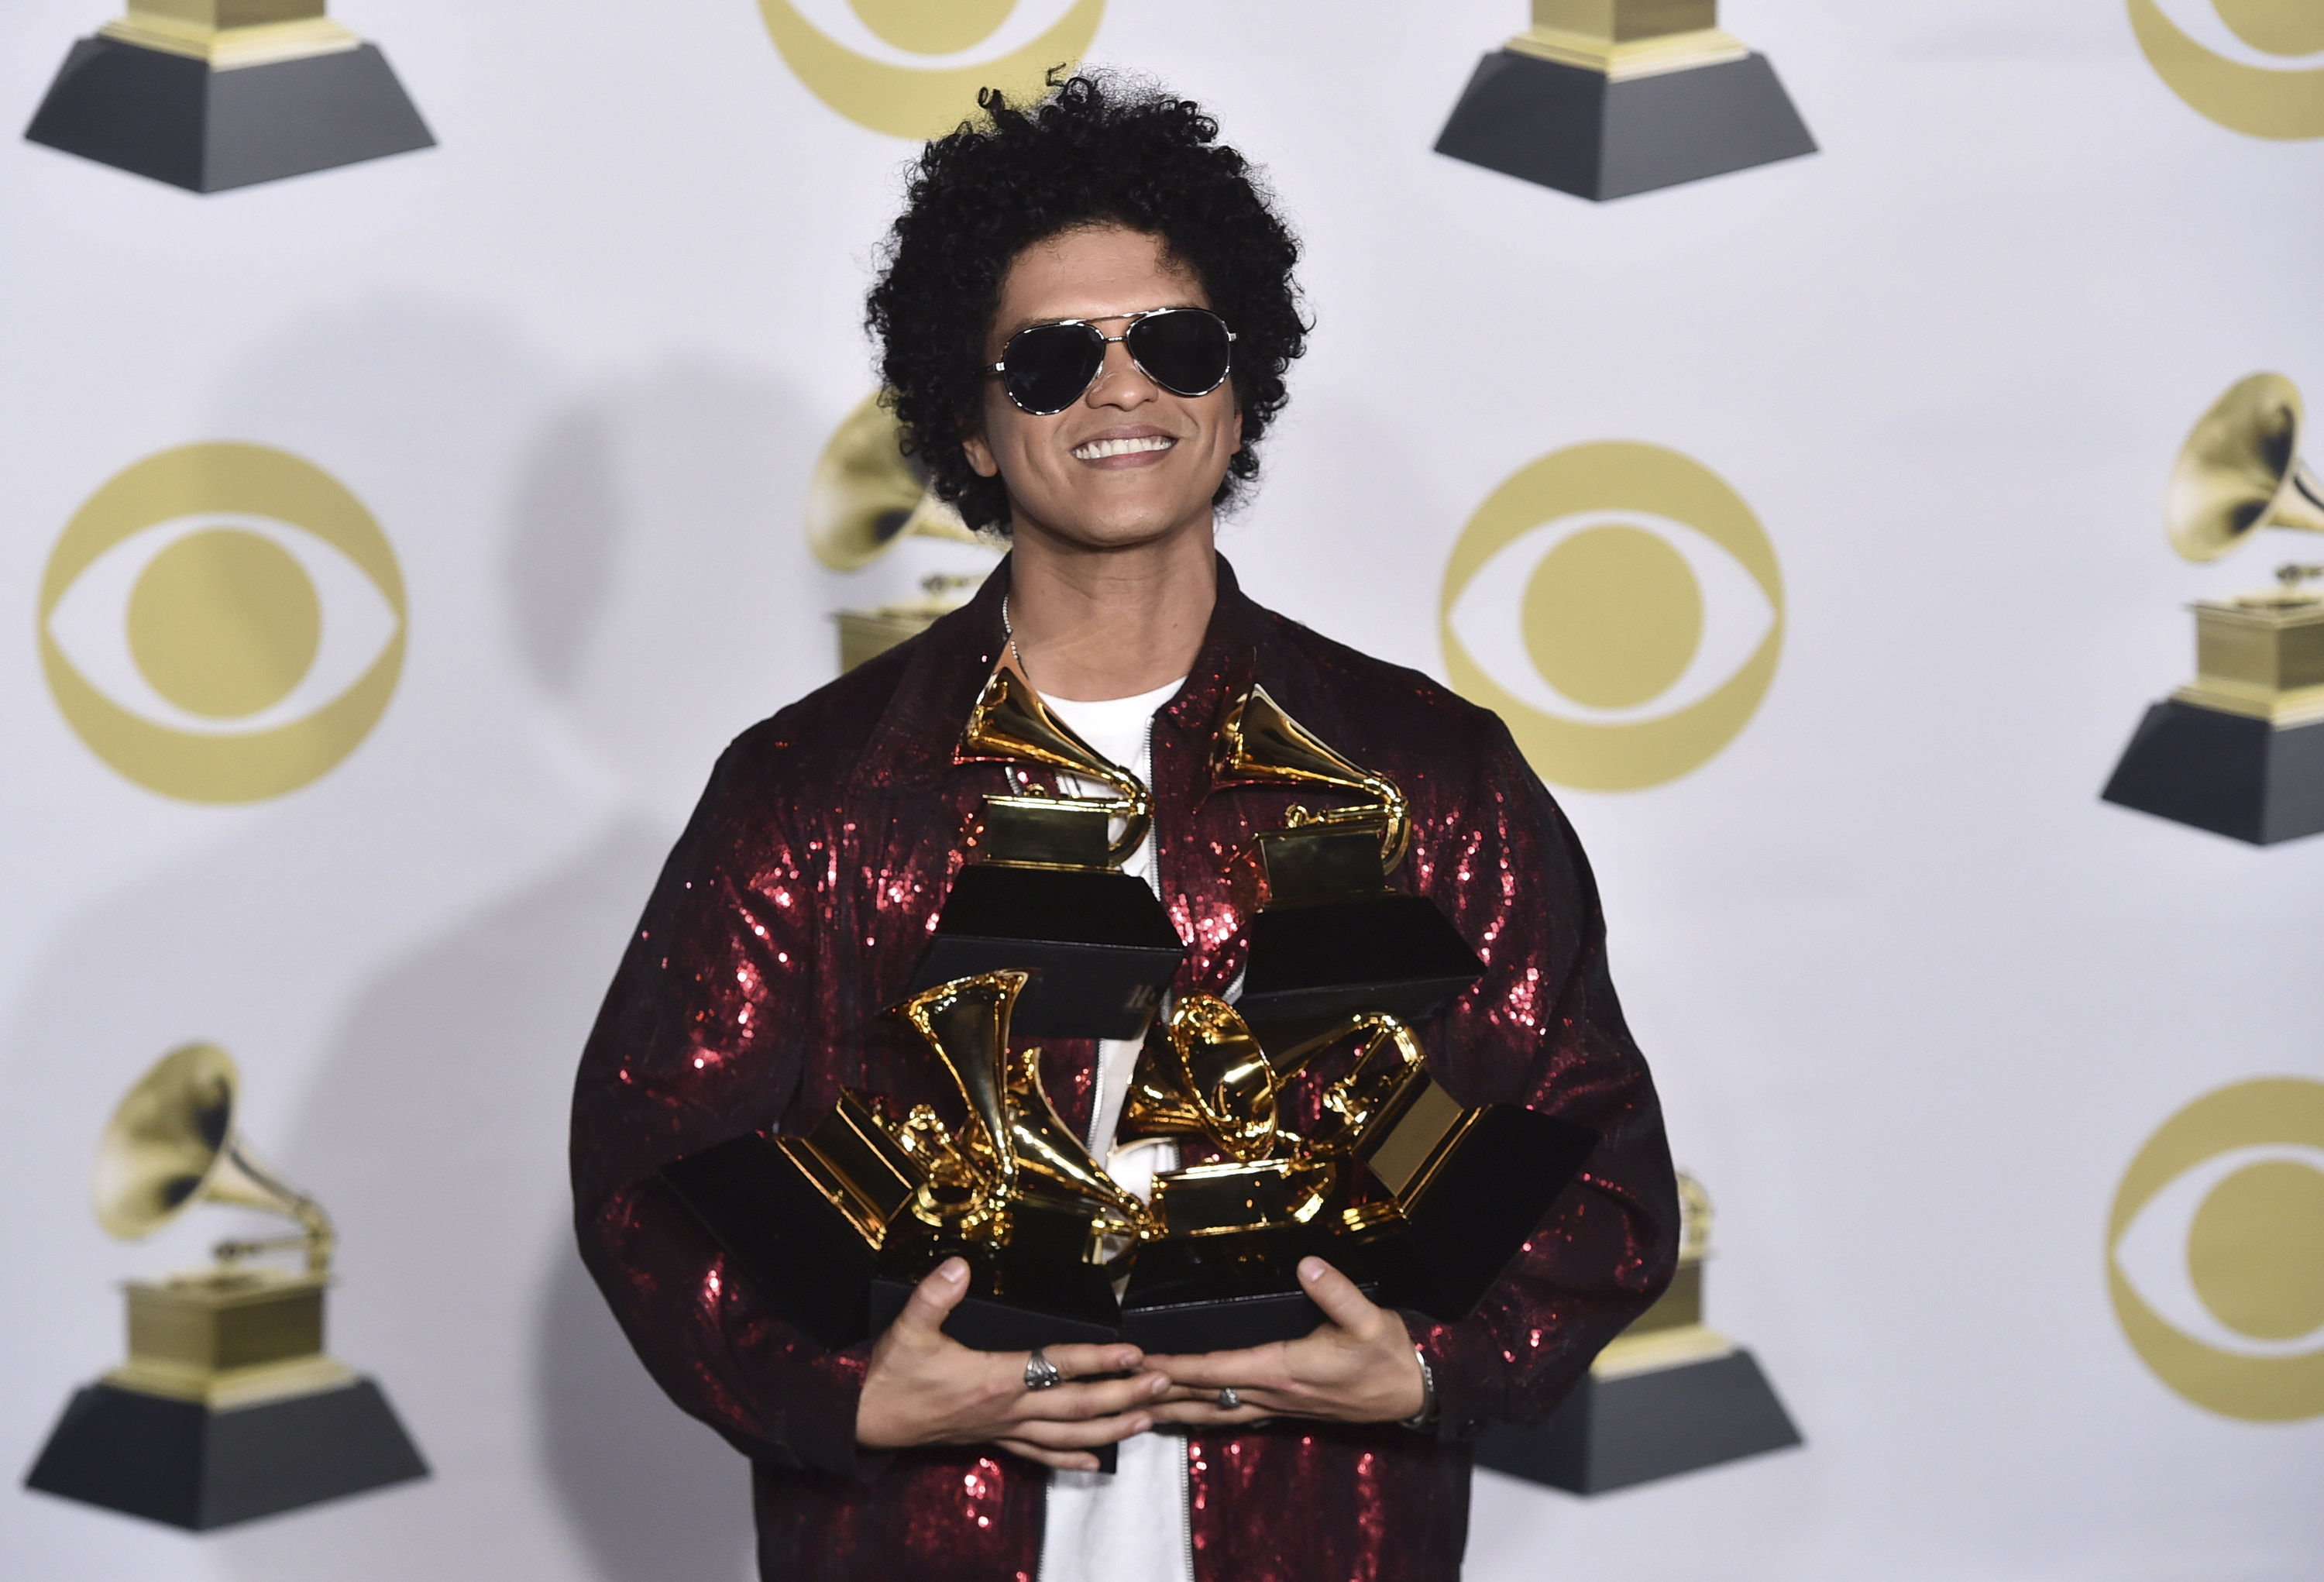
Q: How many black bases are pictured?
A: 11